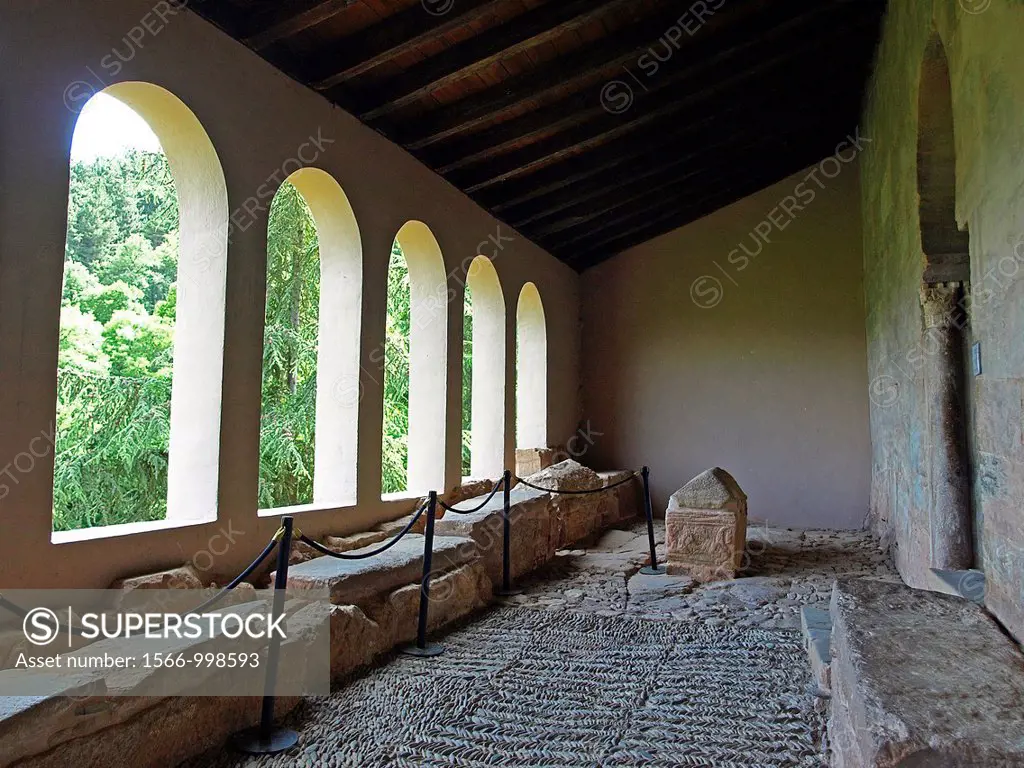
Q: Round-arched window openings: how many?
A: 5